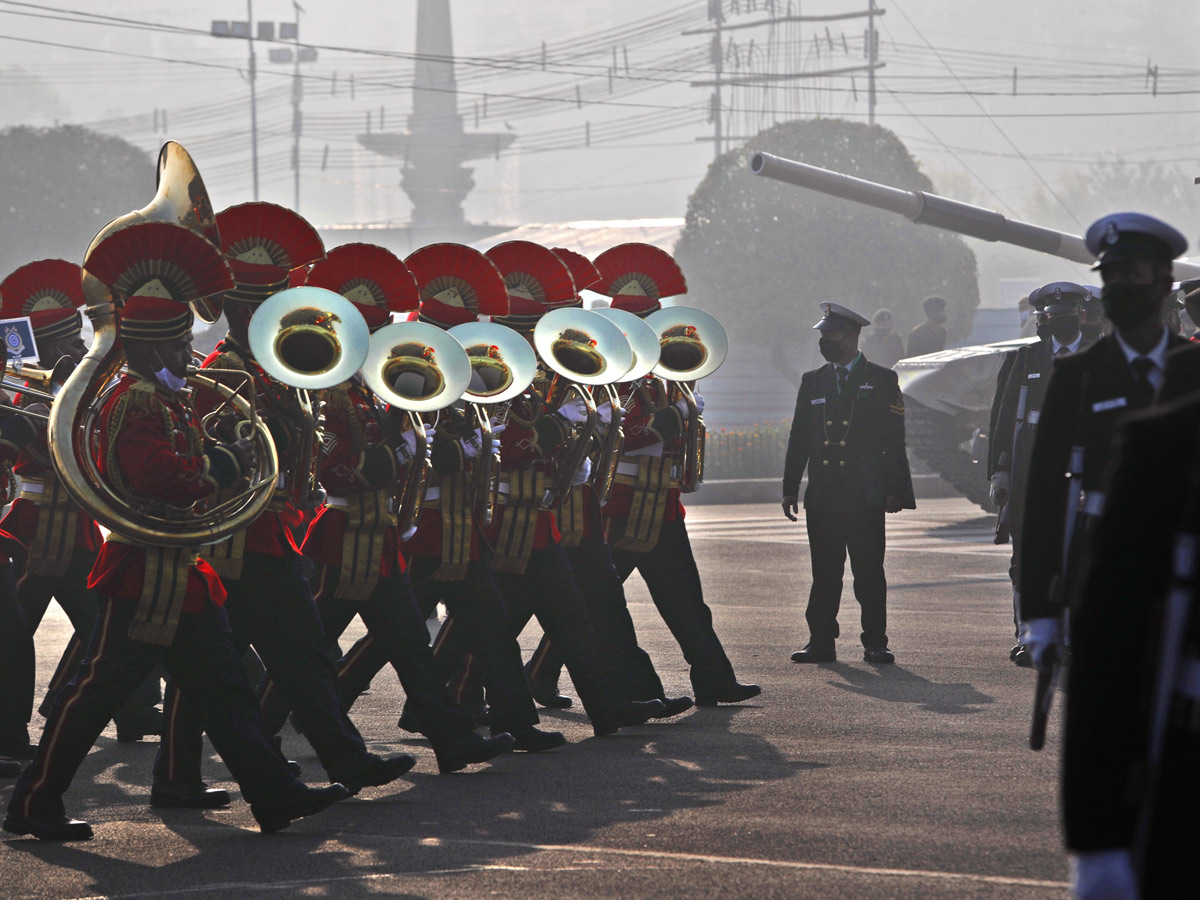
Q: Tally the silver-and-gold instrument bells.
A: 6